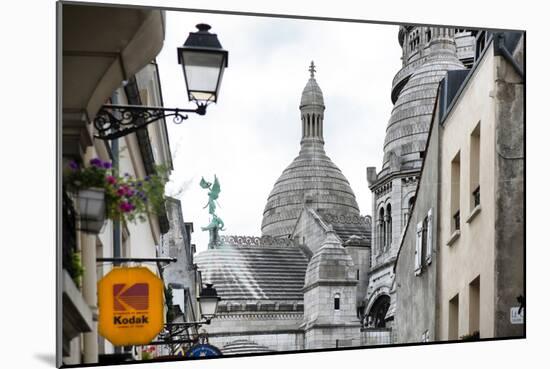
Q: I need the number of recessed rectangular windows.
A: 4